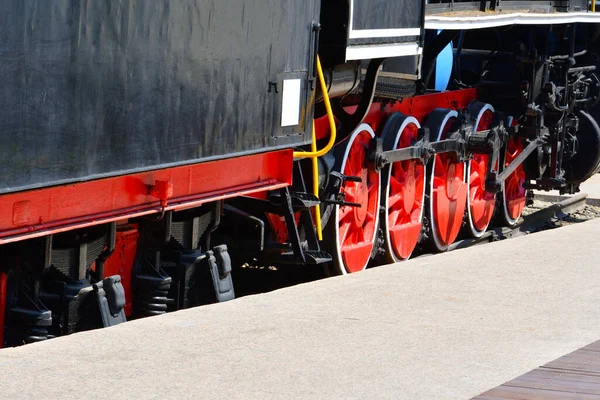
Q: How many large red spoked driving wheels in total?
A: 5